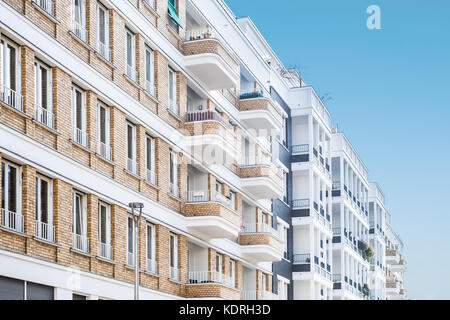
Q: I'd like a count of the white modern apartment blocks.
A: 3